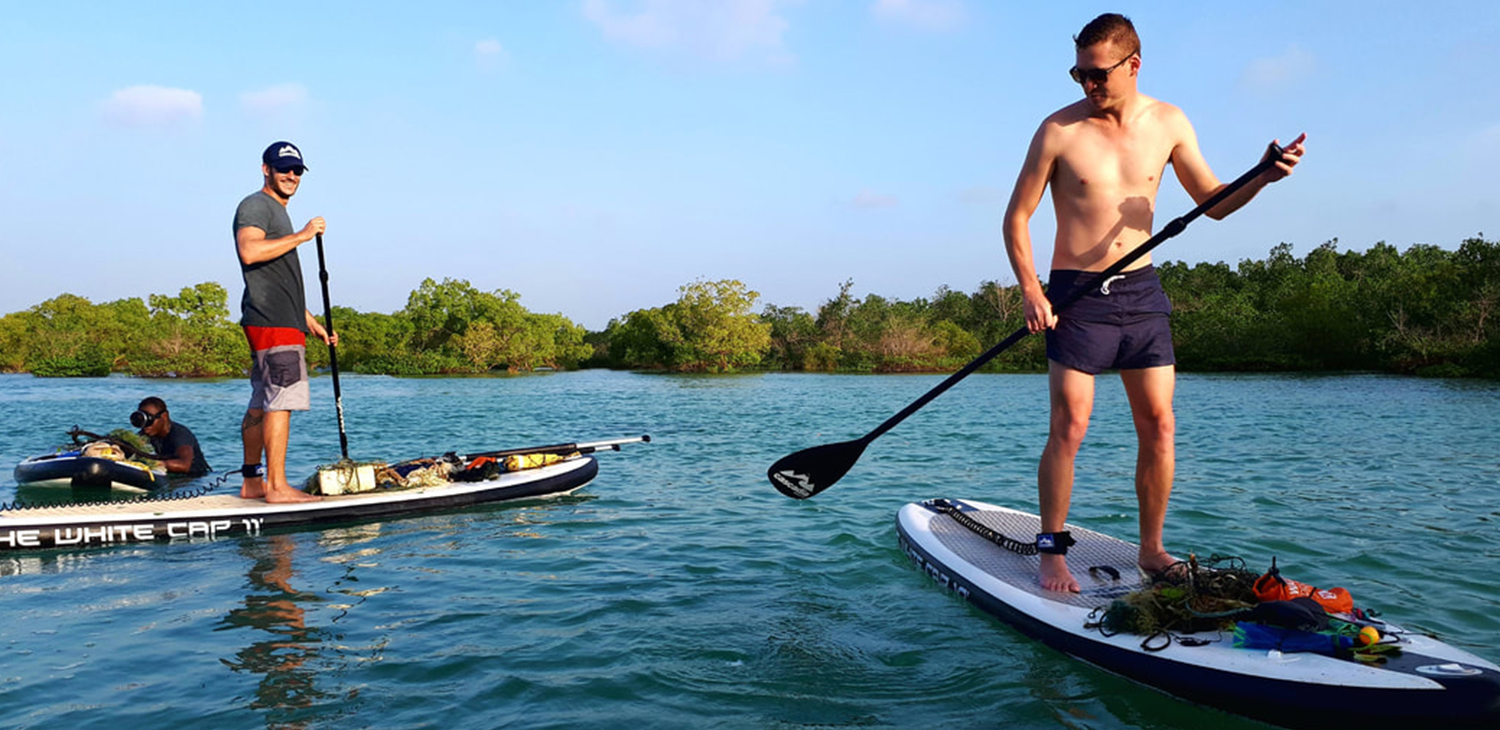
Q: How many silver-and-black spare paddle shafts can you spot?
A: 2